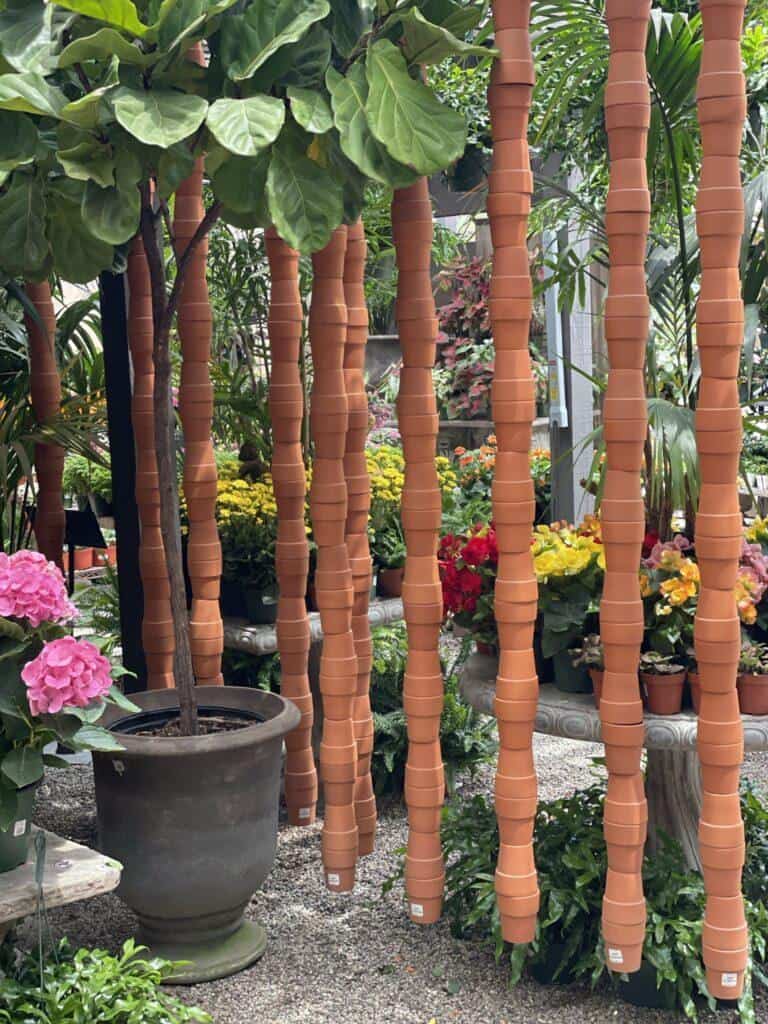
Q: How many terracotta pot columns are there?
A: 10